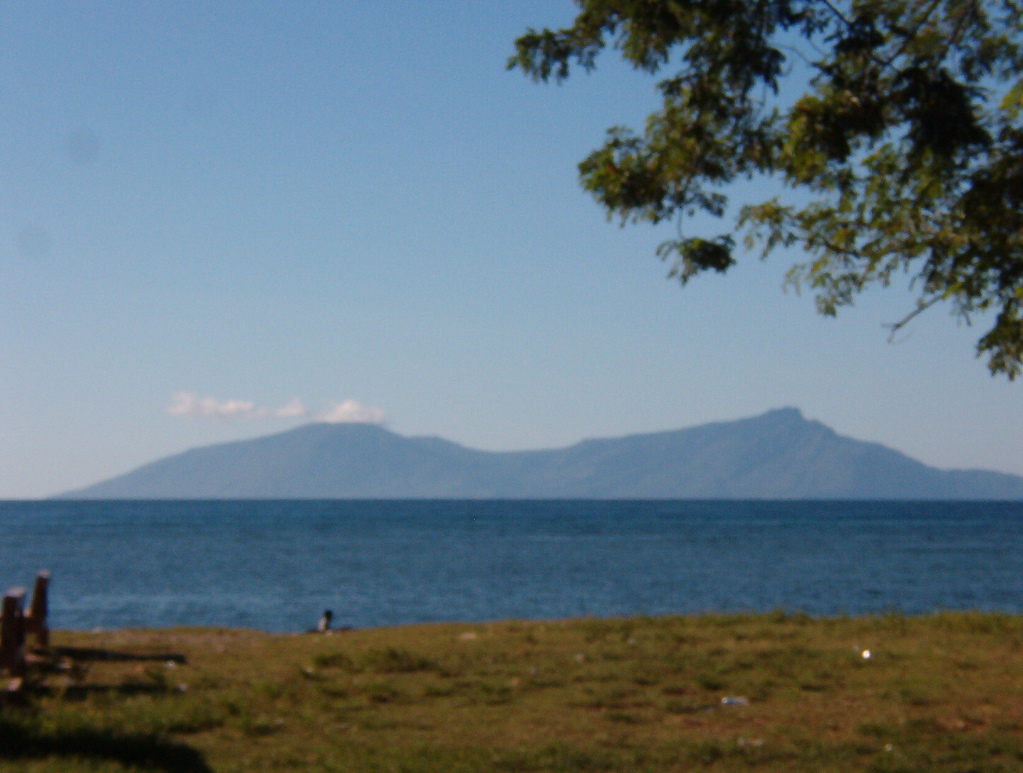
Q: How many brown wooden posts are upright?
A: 2